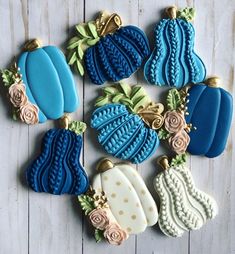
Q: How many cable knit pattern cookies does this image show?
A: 5